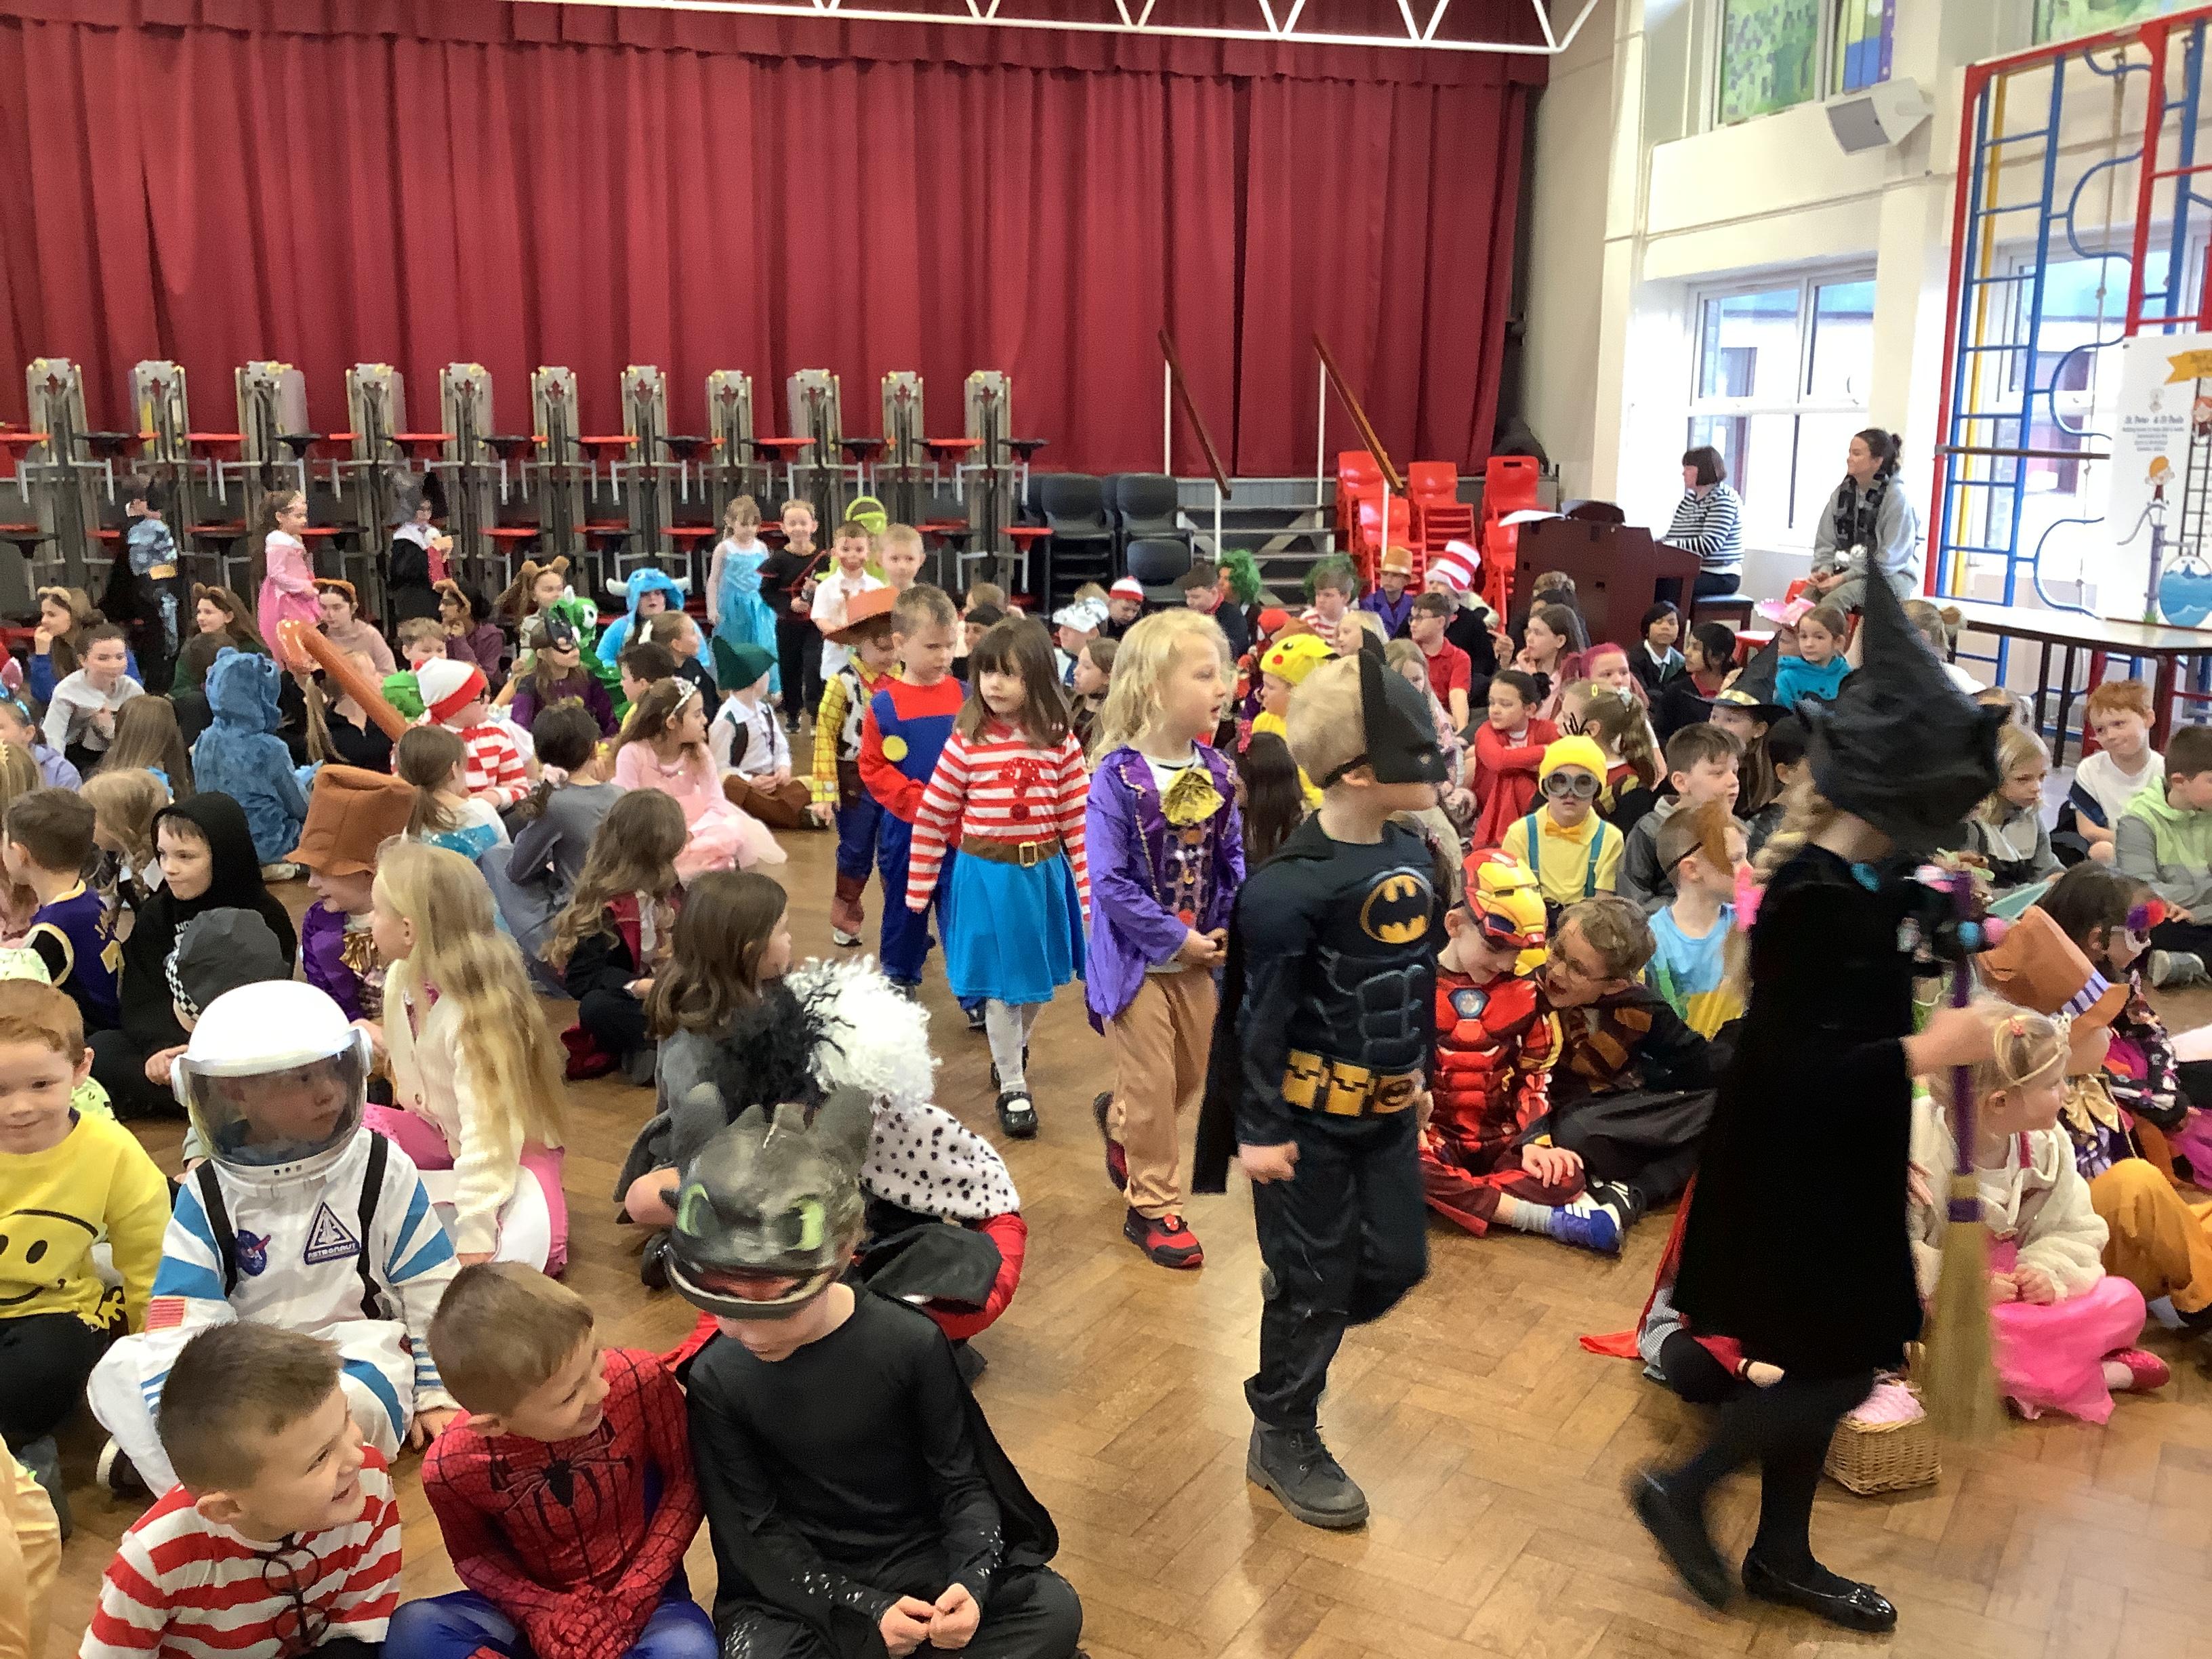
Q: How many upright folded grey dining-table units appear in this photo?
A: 11